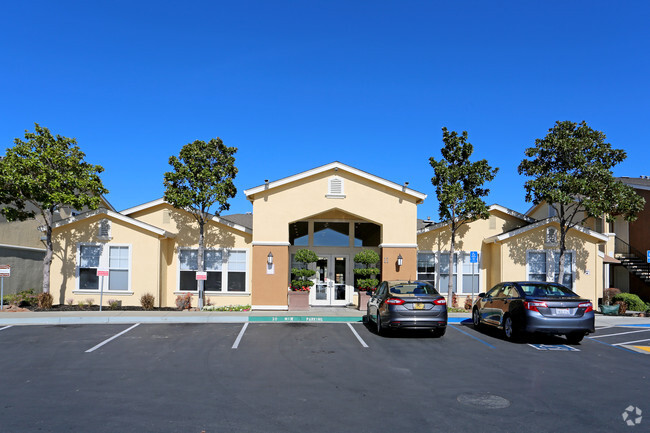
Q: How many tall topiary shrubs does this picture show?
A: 2